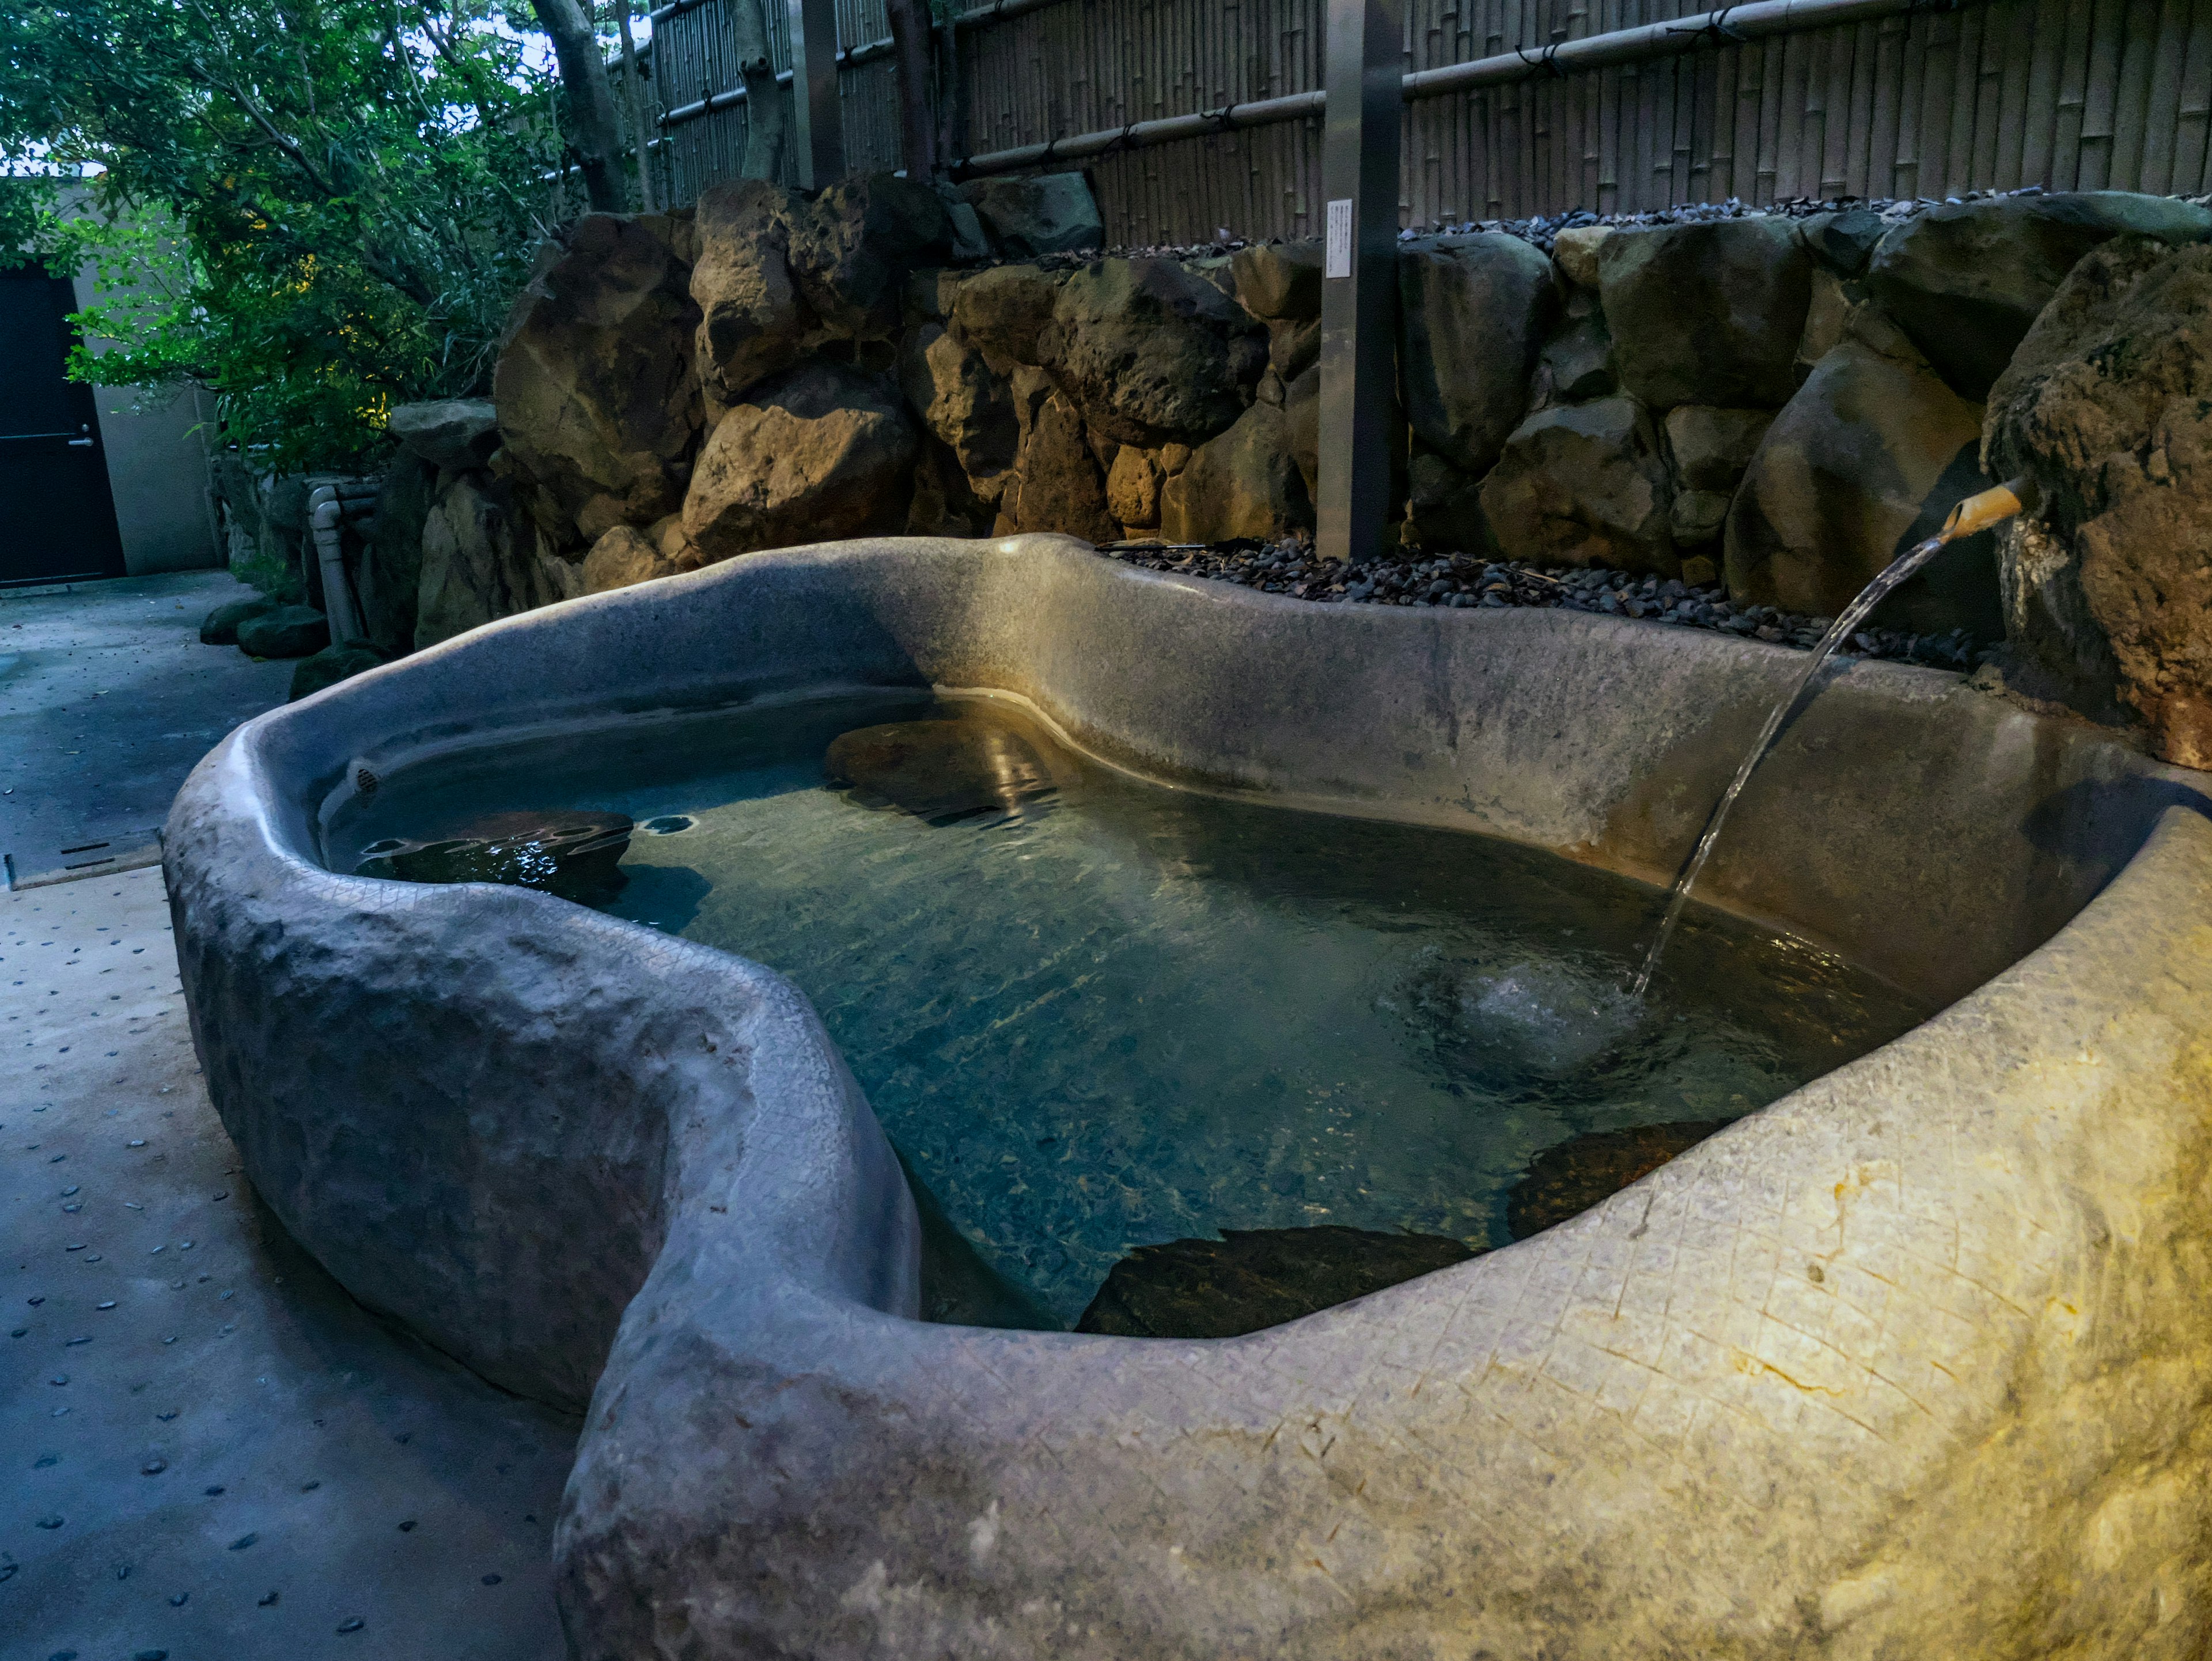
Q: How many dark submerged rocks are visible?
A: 4